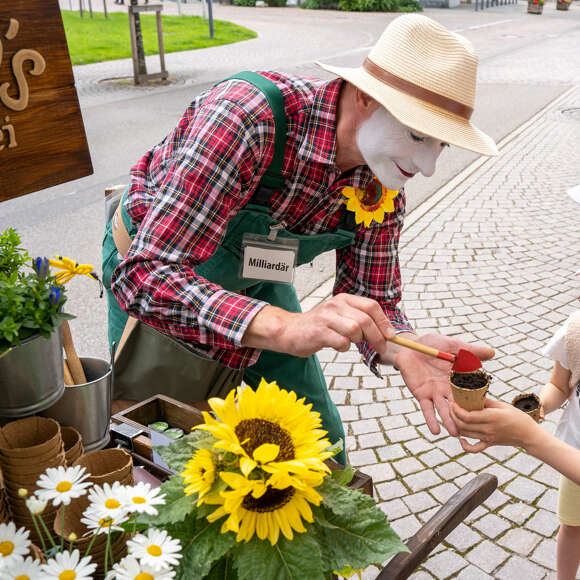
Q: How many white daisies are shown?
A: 9